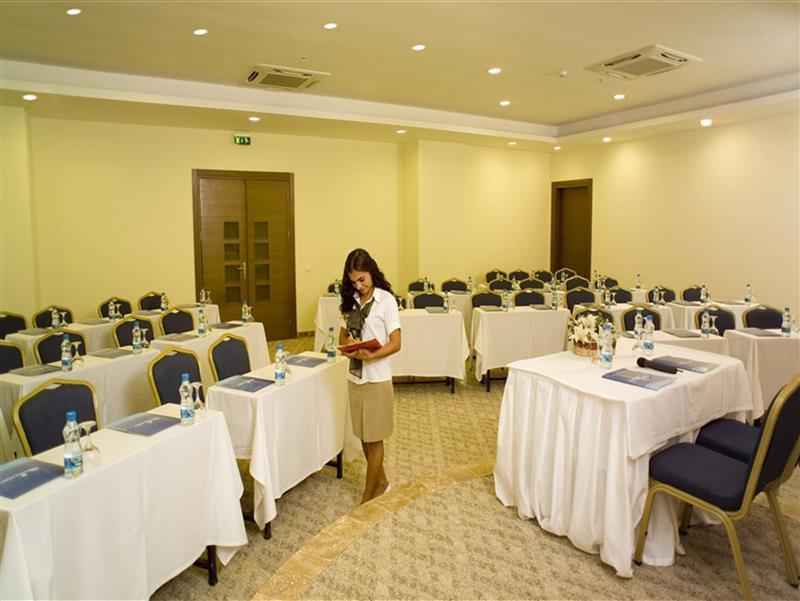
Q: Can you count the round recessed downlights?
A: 14